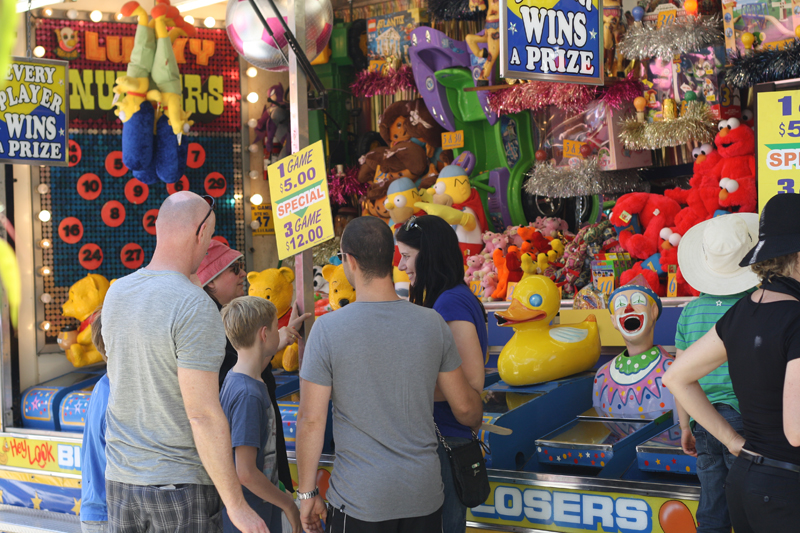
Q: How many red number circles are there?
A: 13